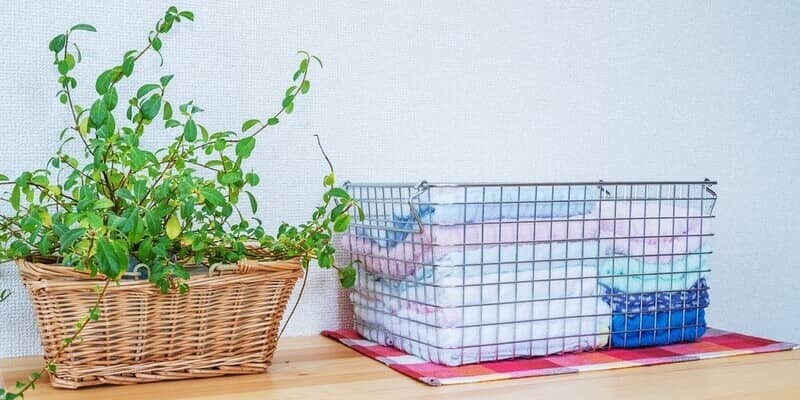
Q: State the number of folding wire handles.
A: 2